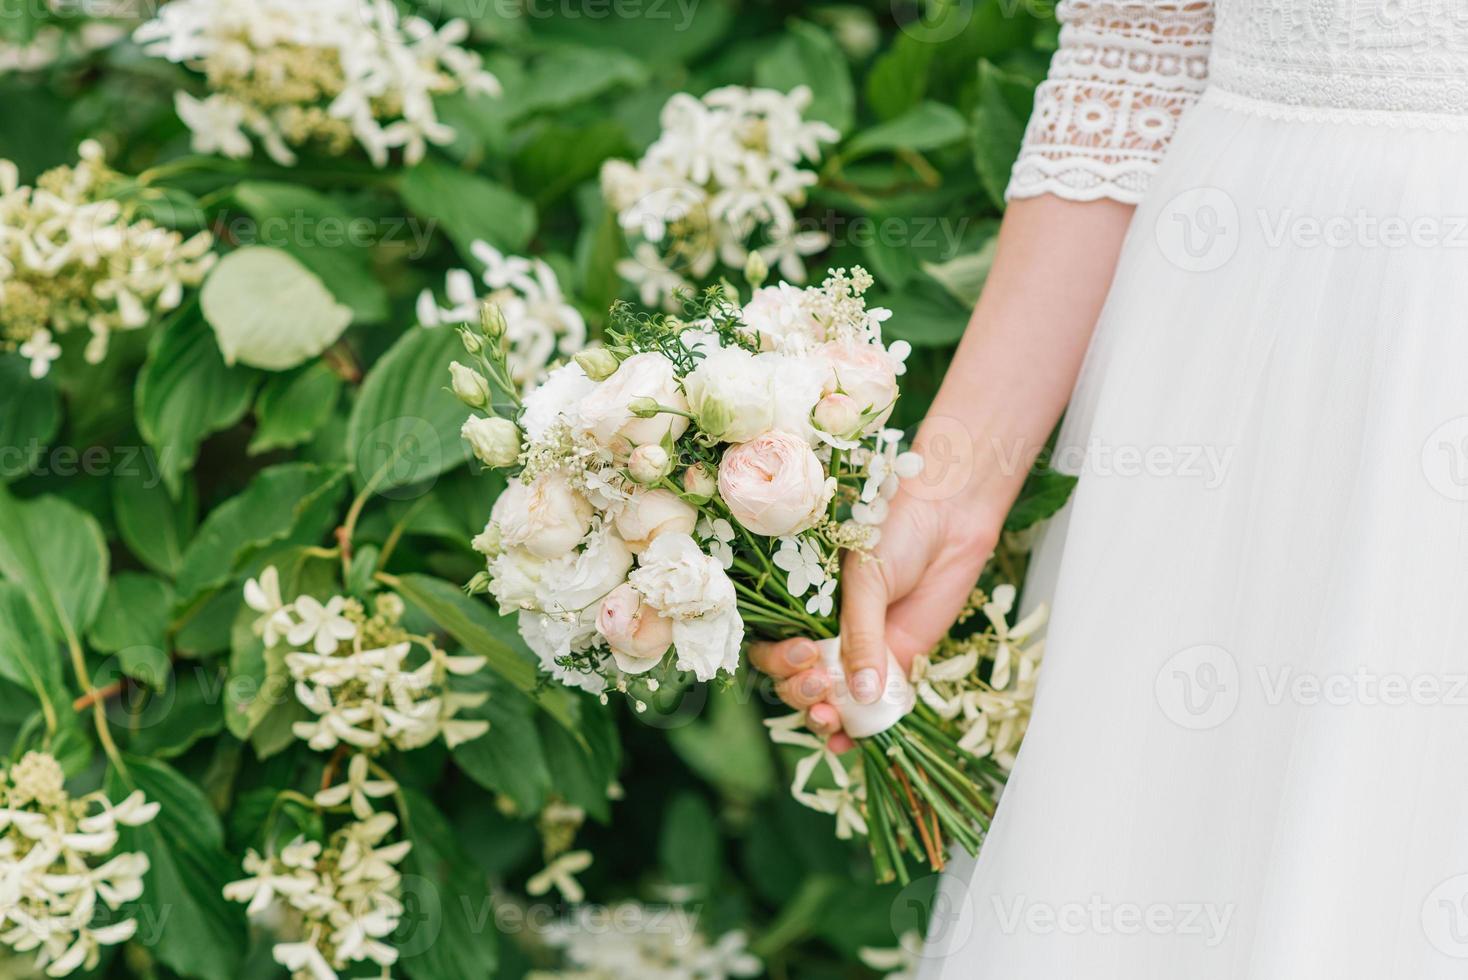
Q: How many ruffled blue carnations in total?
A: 0